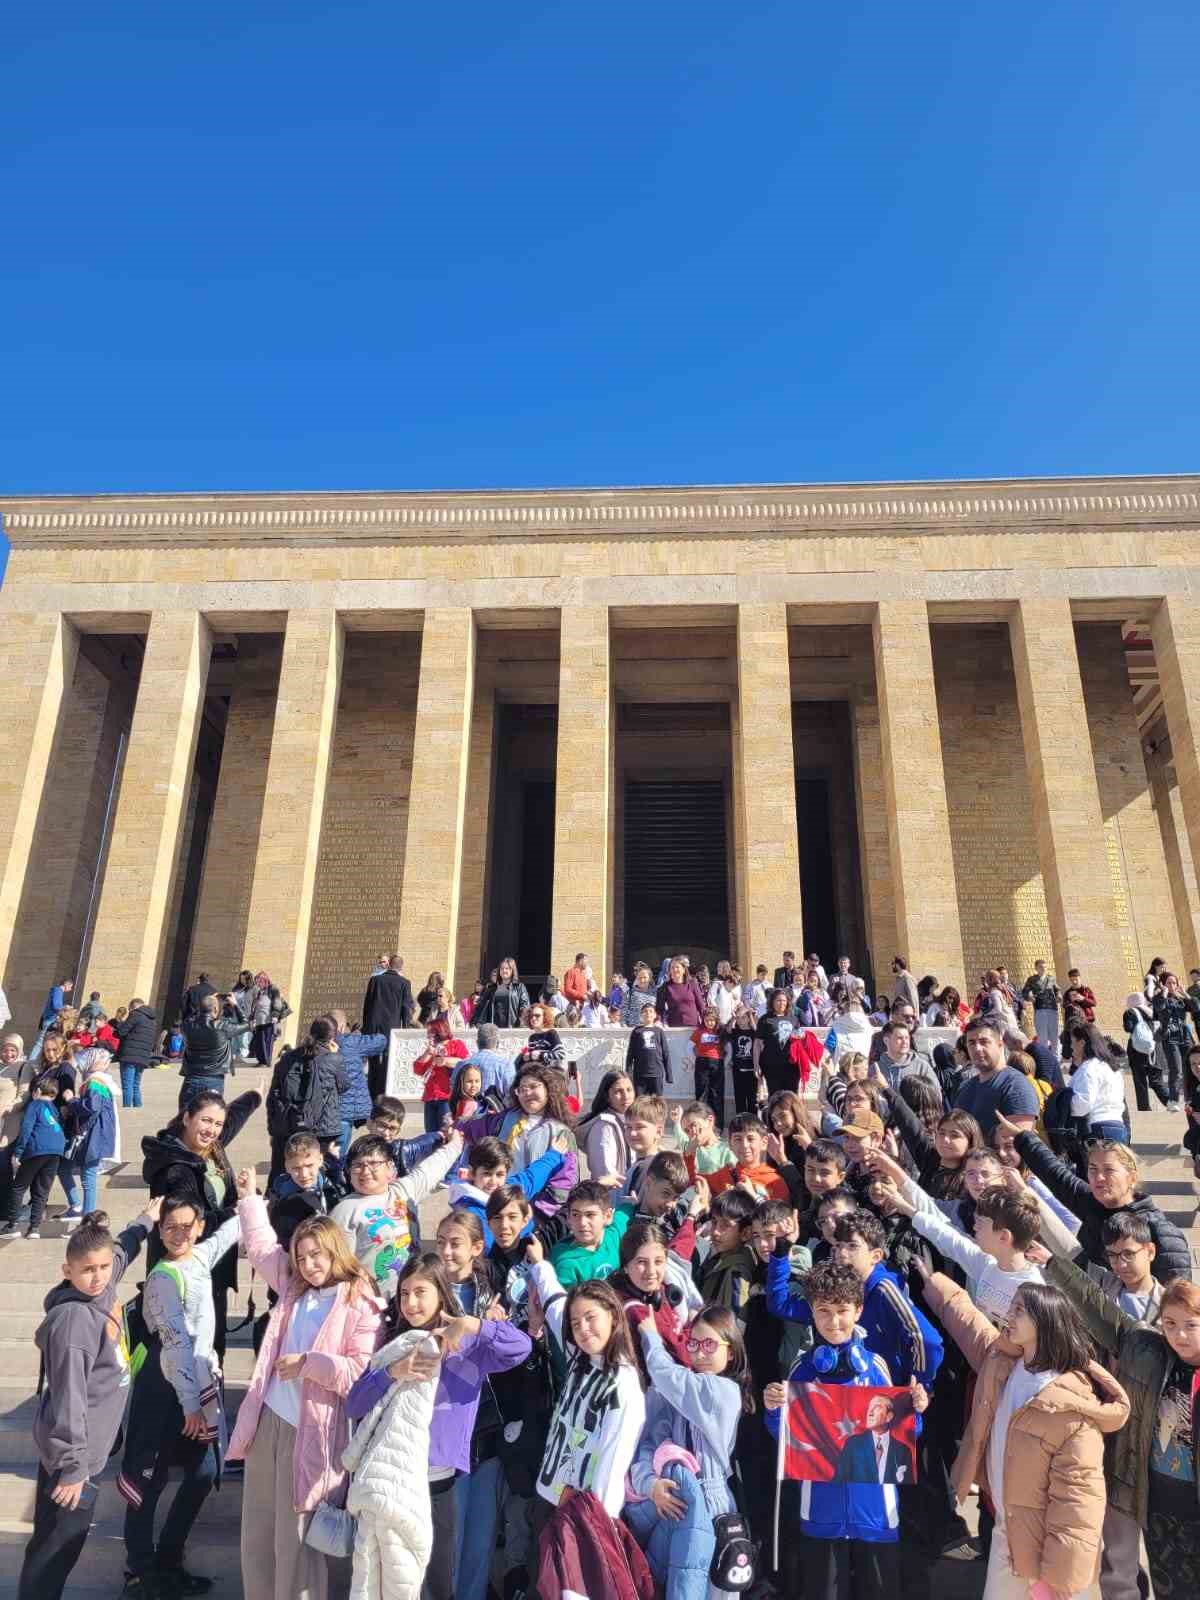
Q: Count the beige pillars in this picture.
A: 9